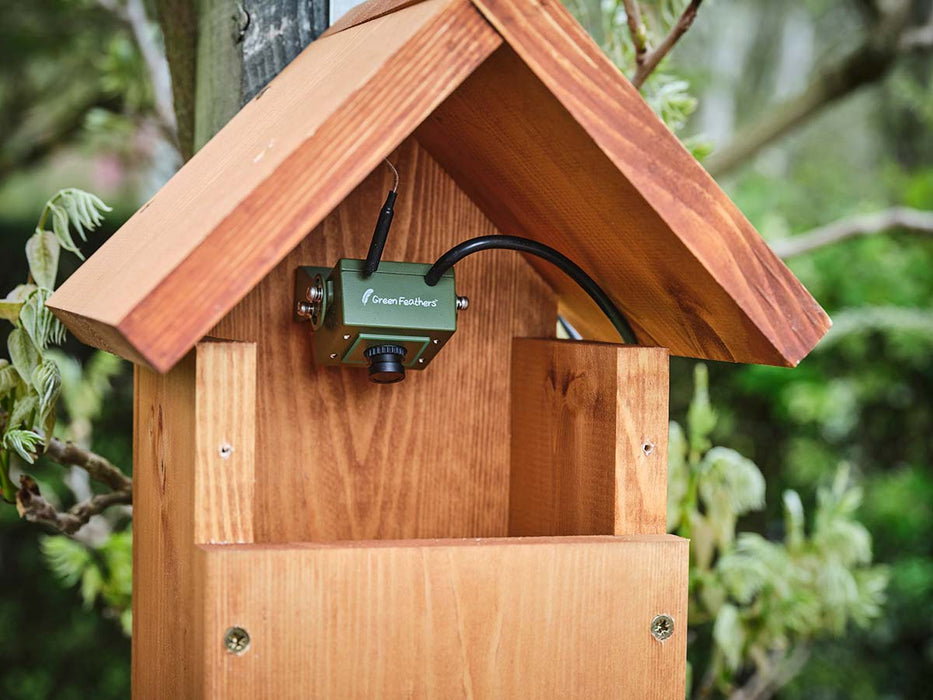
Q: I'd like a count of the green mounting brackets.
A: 1